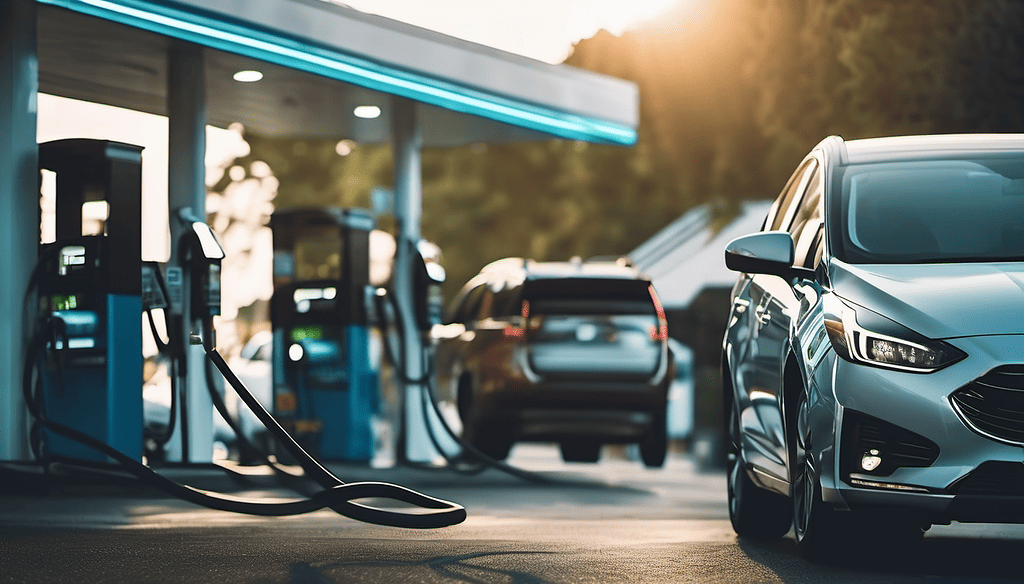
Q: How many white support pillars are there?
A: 3